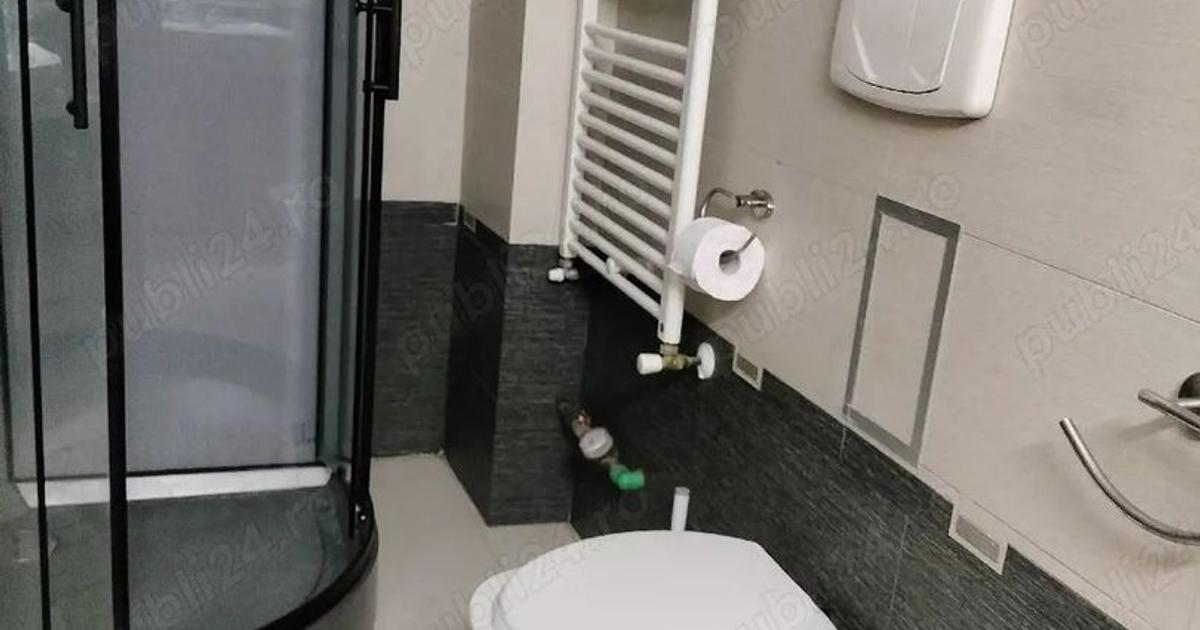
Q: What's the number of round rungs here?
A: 11